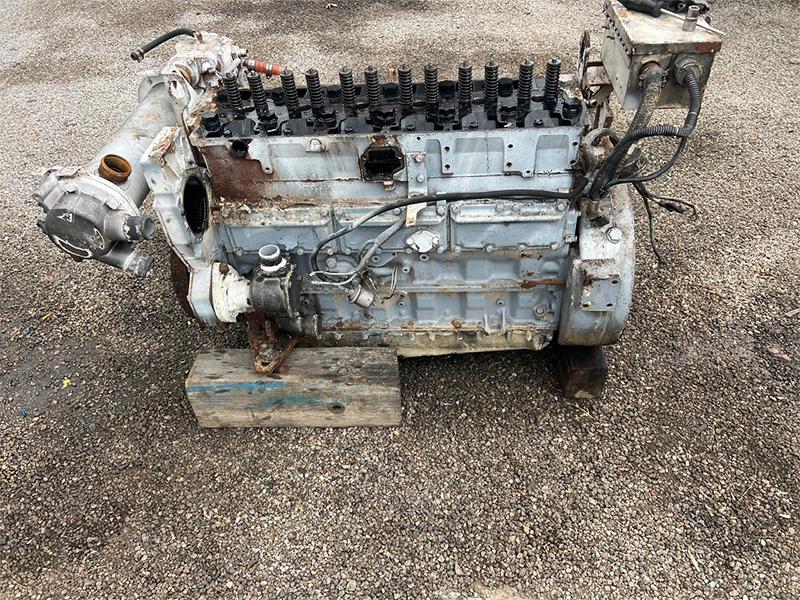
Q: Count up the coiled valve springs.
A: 12